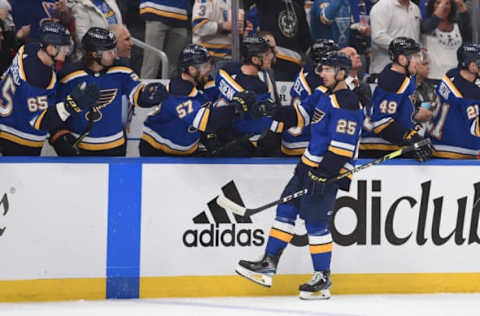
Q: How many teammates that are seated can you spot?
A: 7